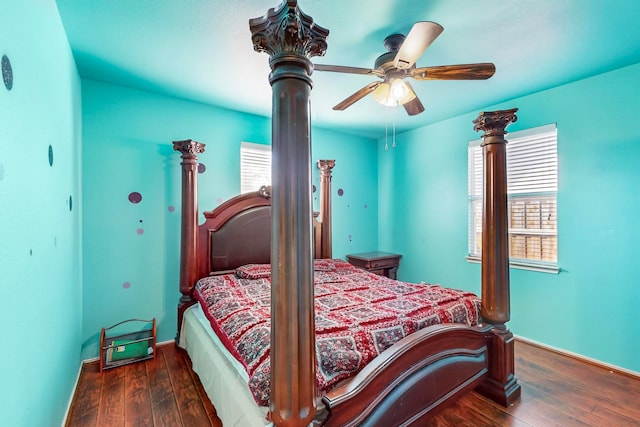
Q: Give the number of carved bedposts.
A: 4